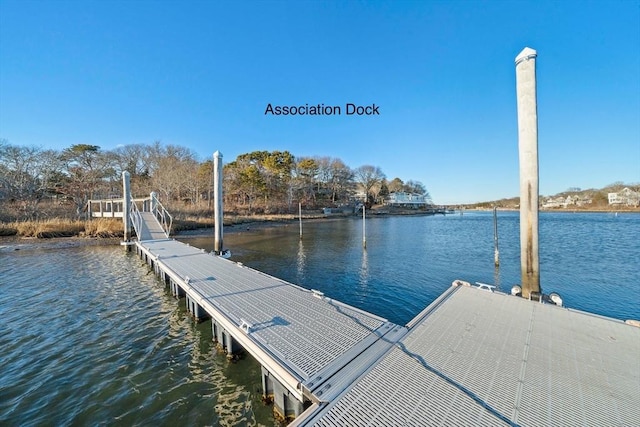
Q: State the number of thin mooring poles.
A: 3